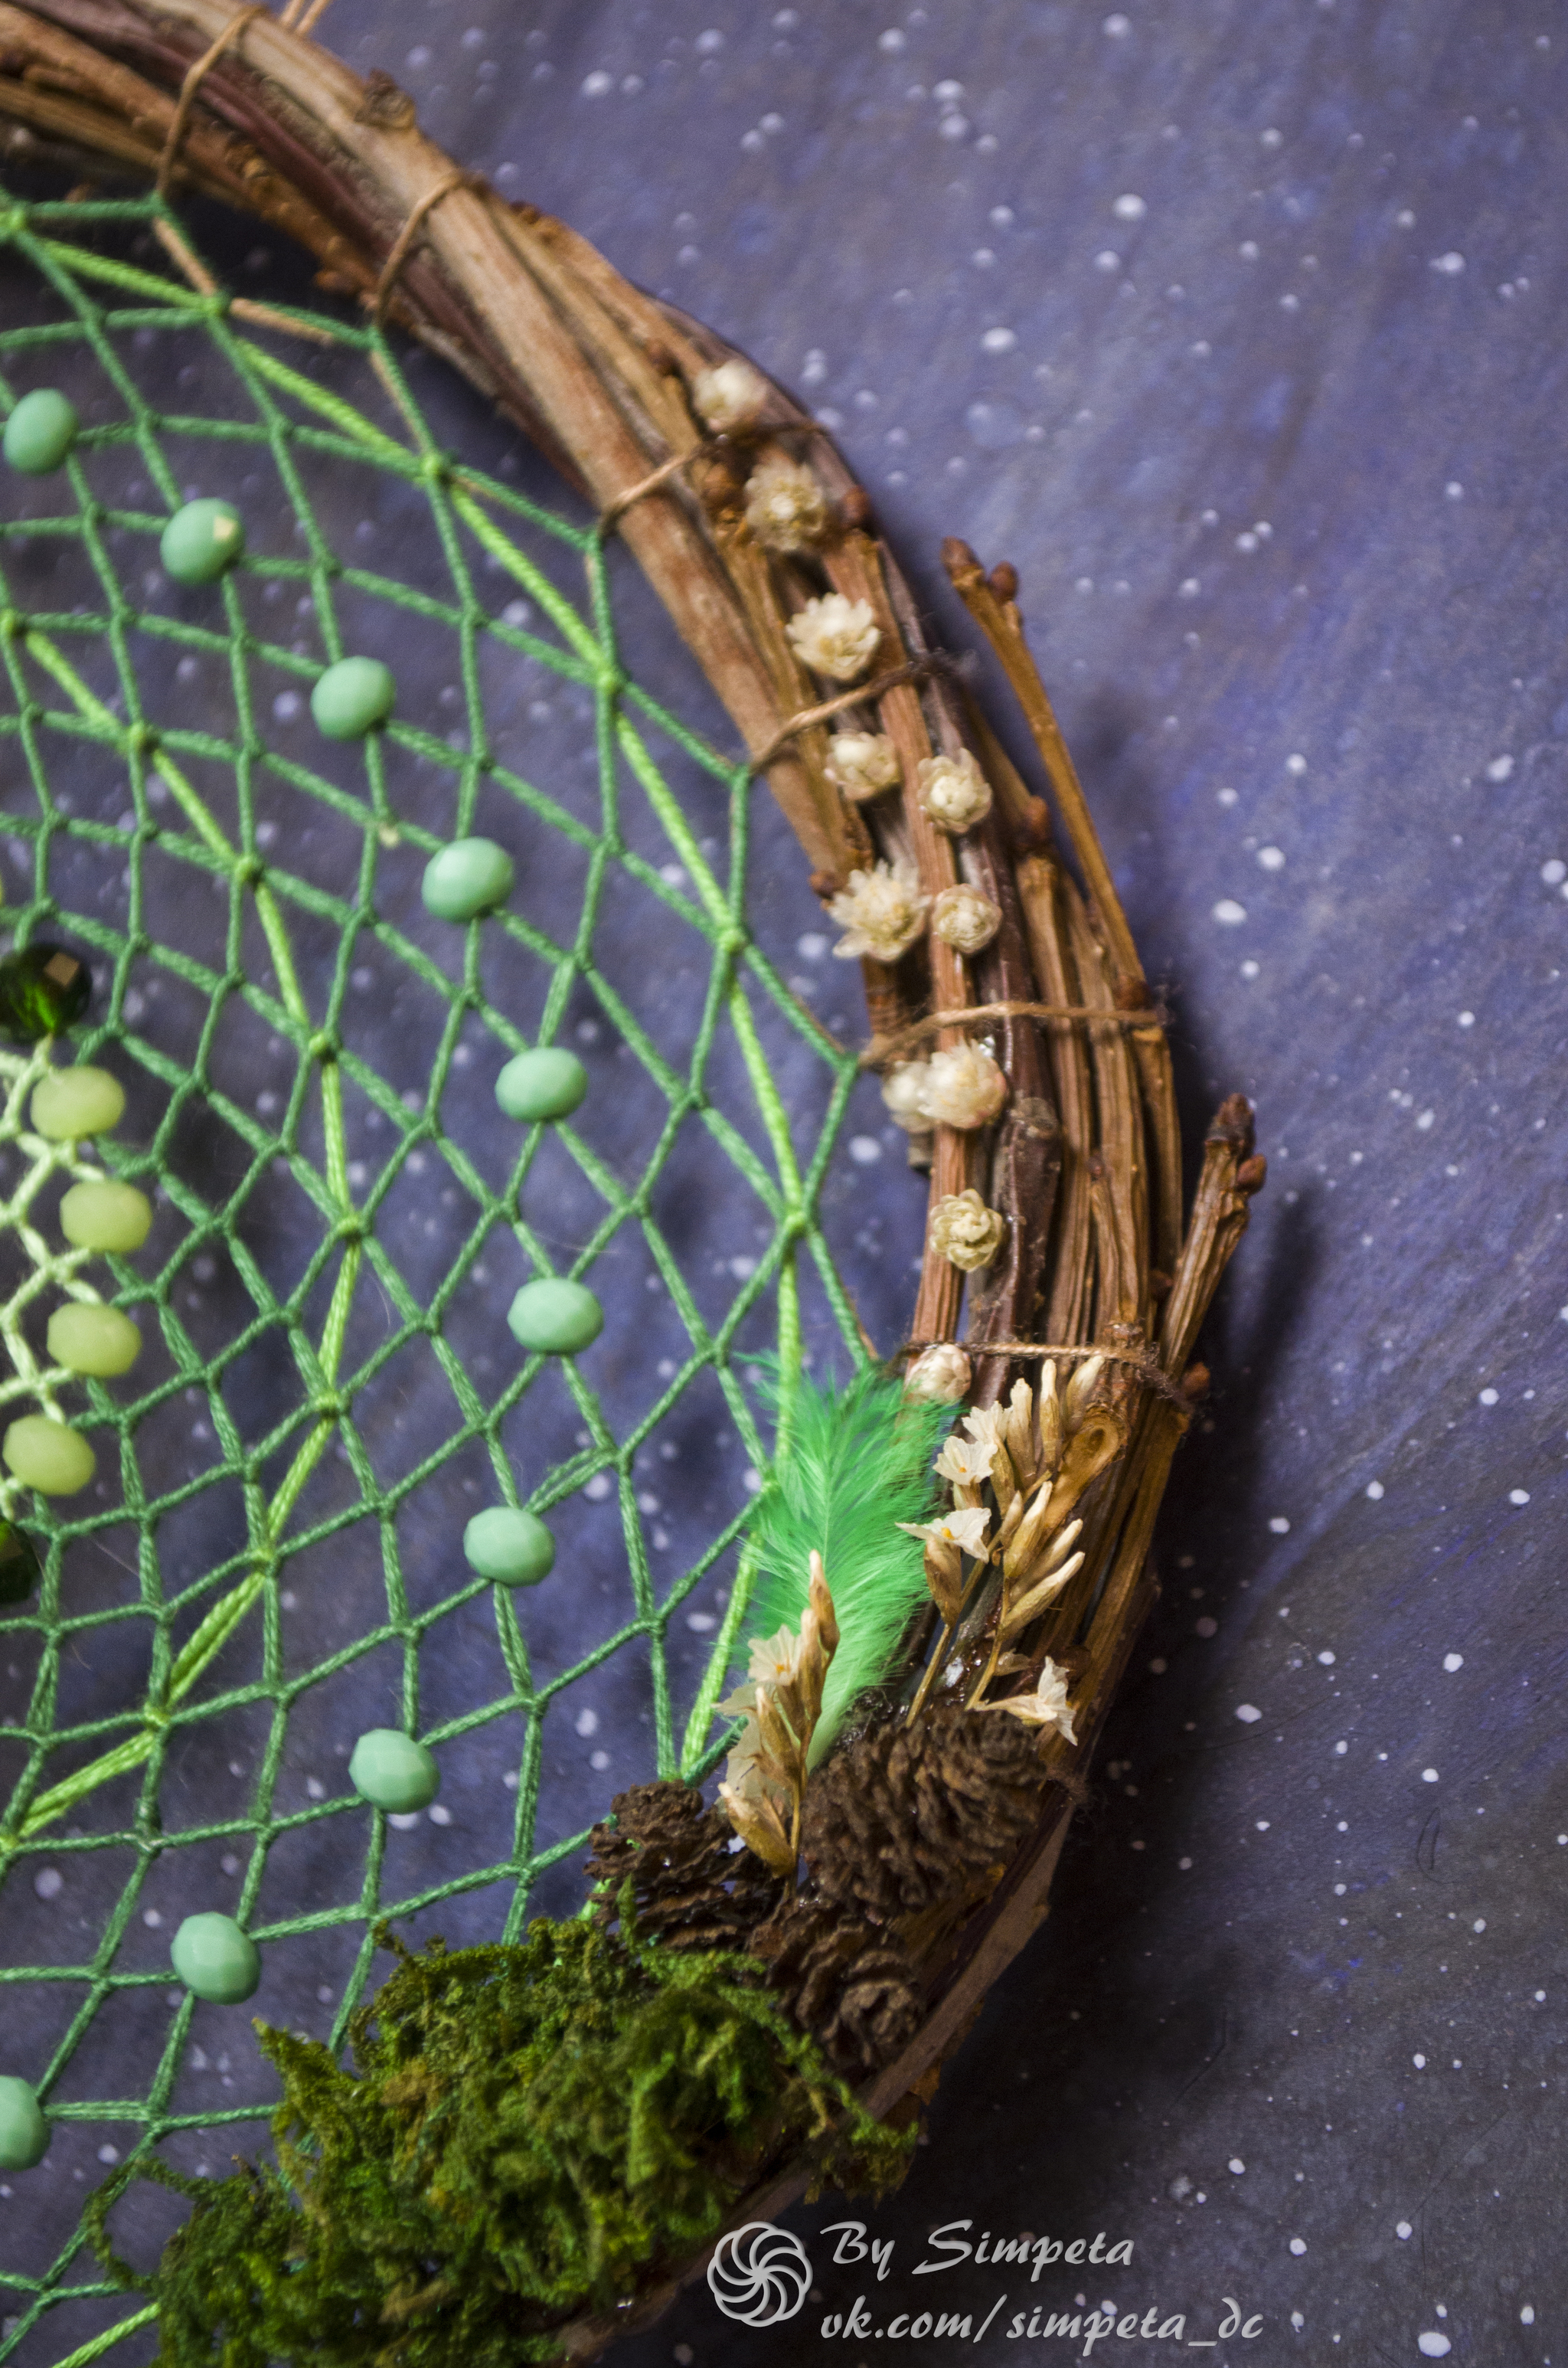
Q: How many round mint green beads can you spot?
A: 10